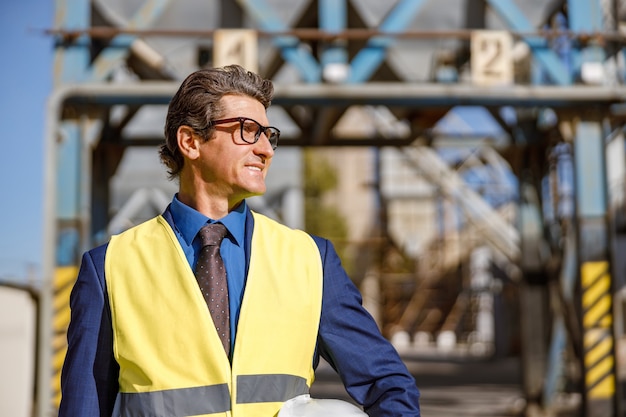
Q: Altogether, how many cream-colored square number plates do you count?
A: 2